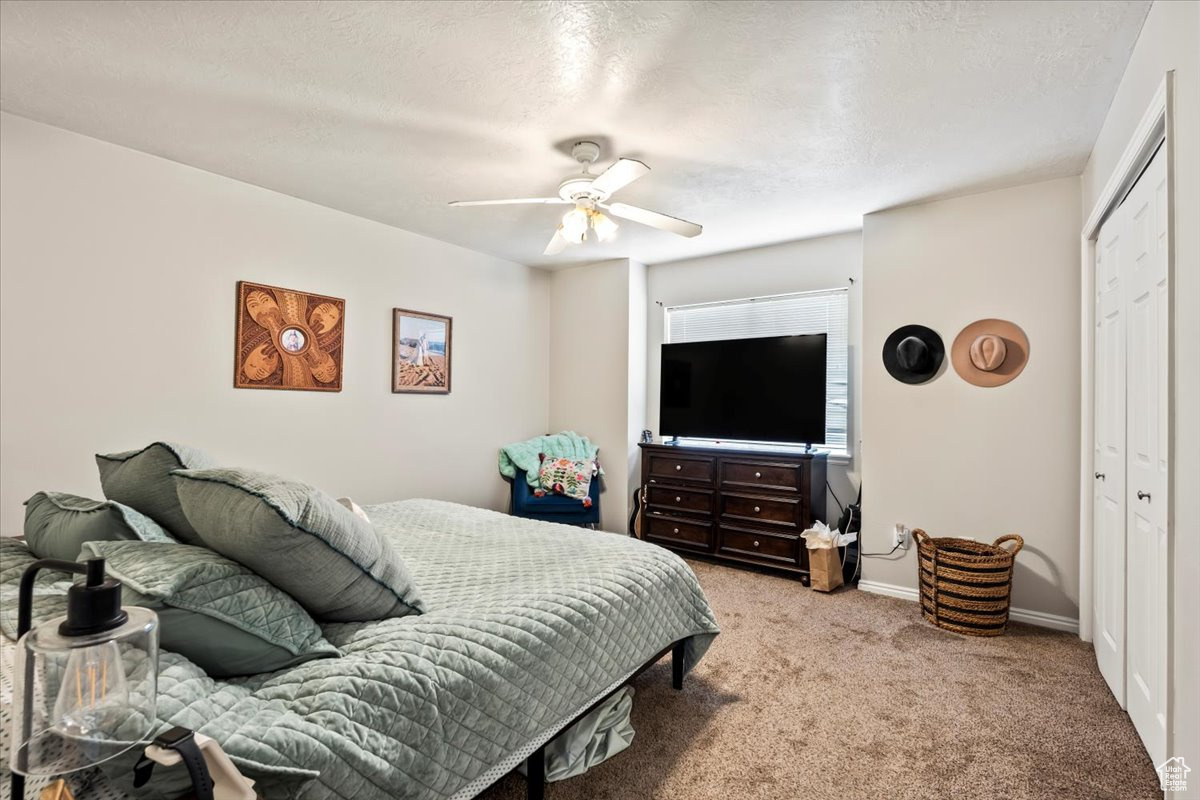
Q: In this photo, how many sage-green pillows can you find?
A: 4